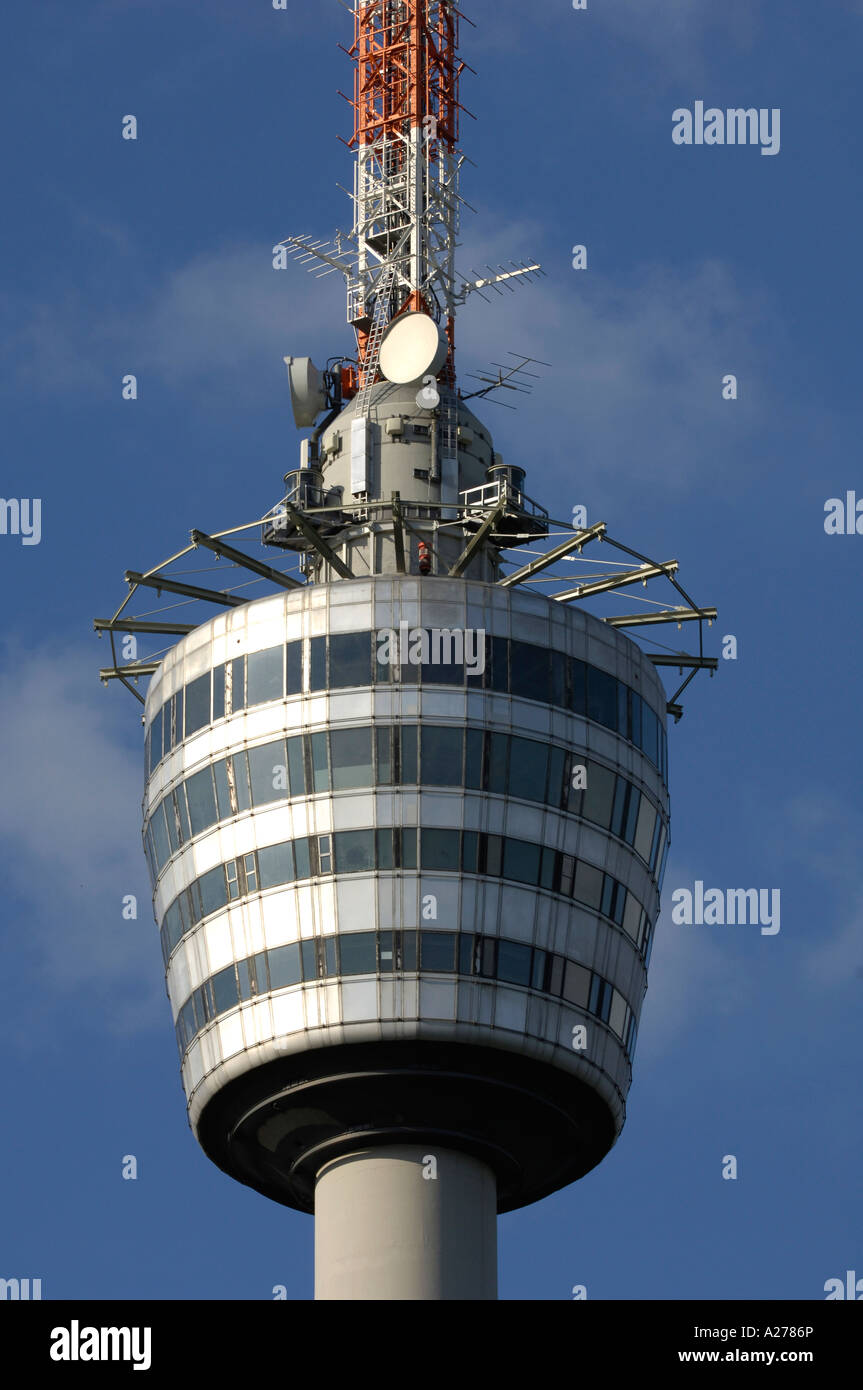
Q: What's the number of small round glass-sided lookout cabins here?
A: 2